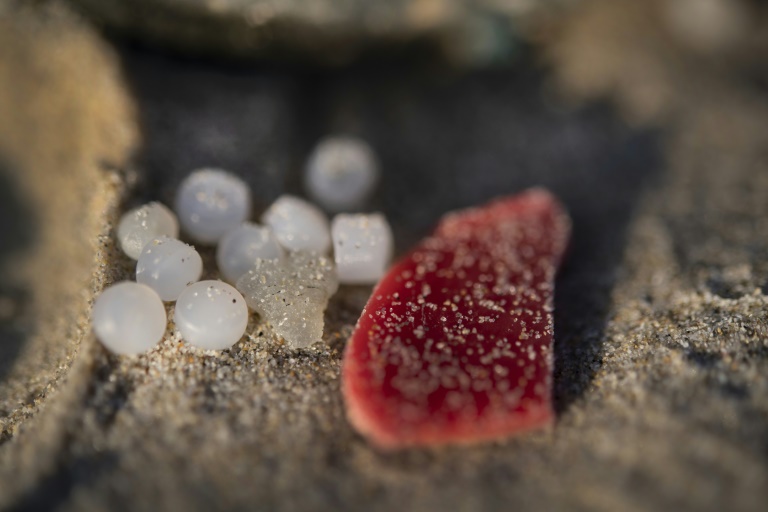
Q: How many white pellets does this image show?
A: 9